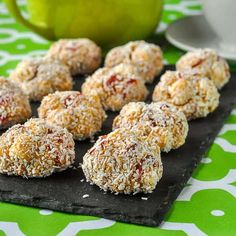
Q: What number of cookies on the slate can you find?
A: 11